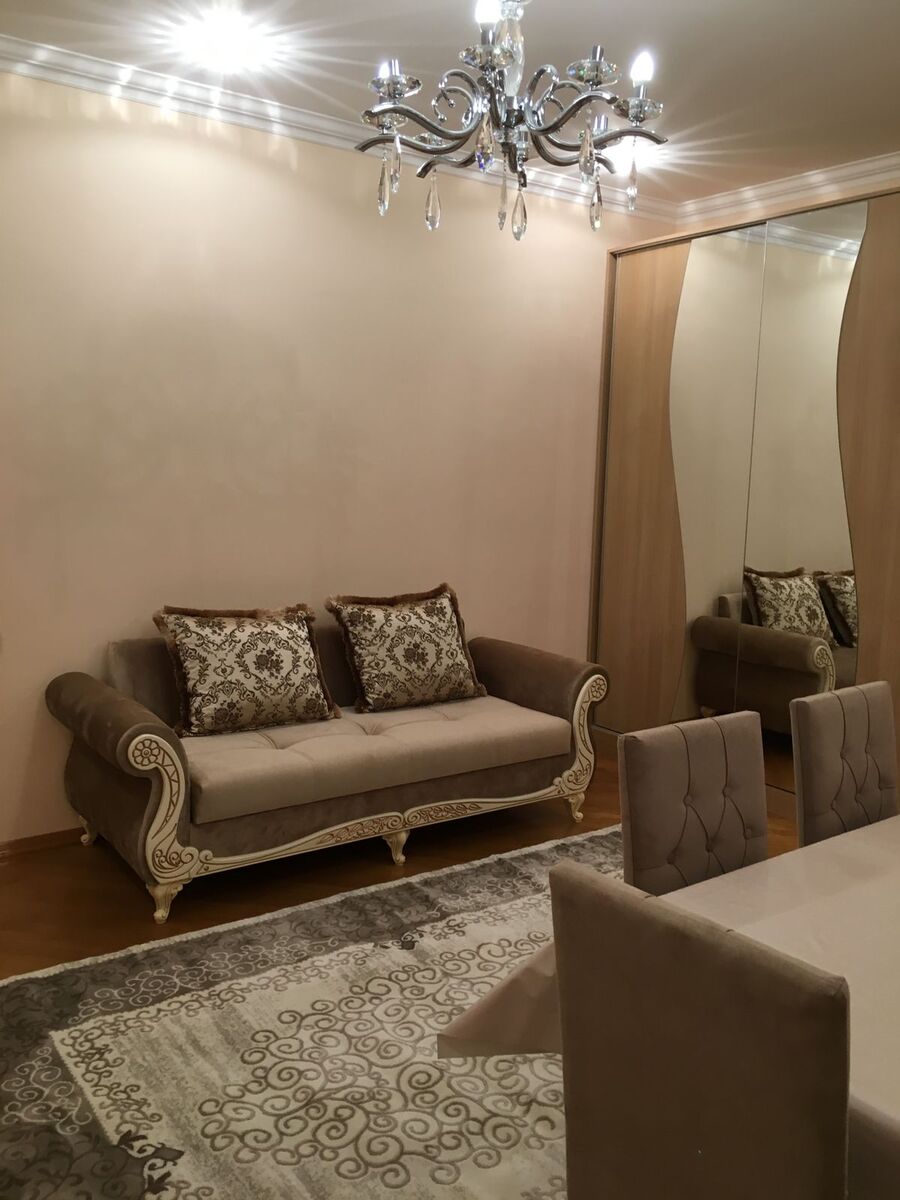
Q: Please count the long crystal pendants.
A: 9